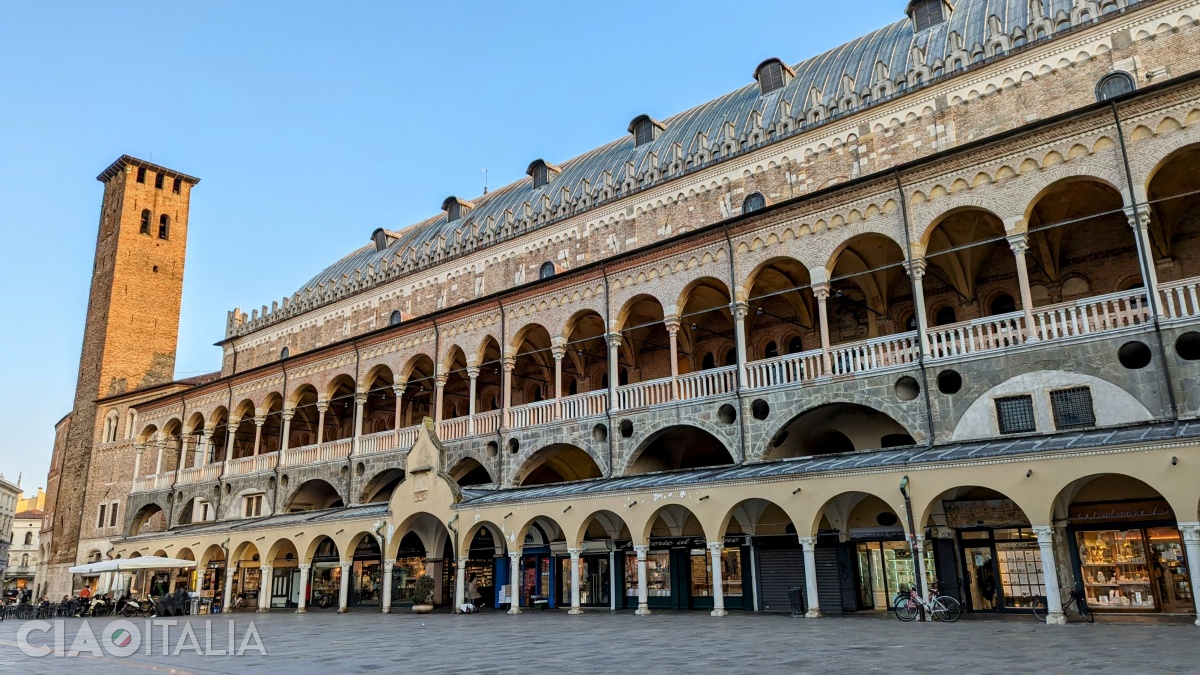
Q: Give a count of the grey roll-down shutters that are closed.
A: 2